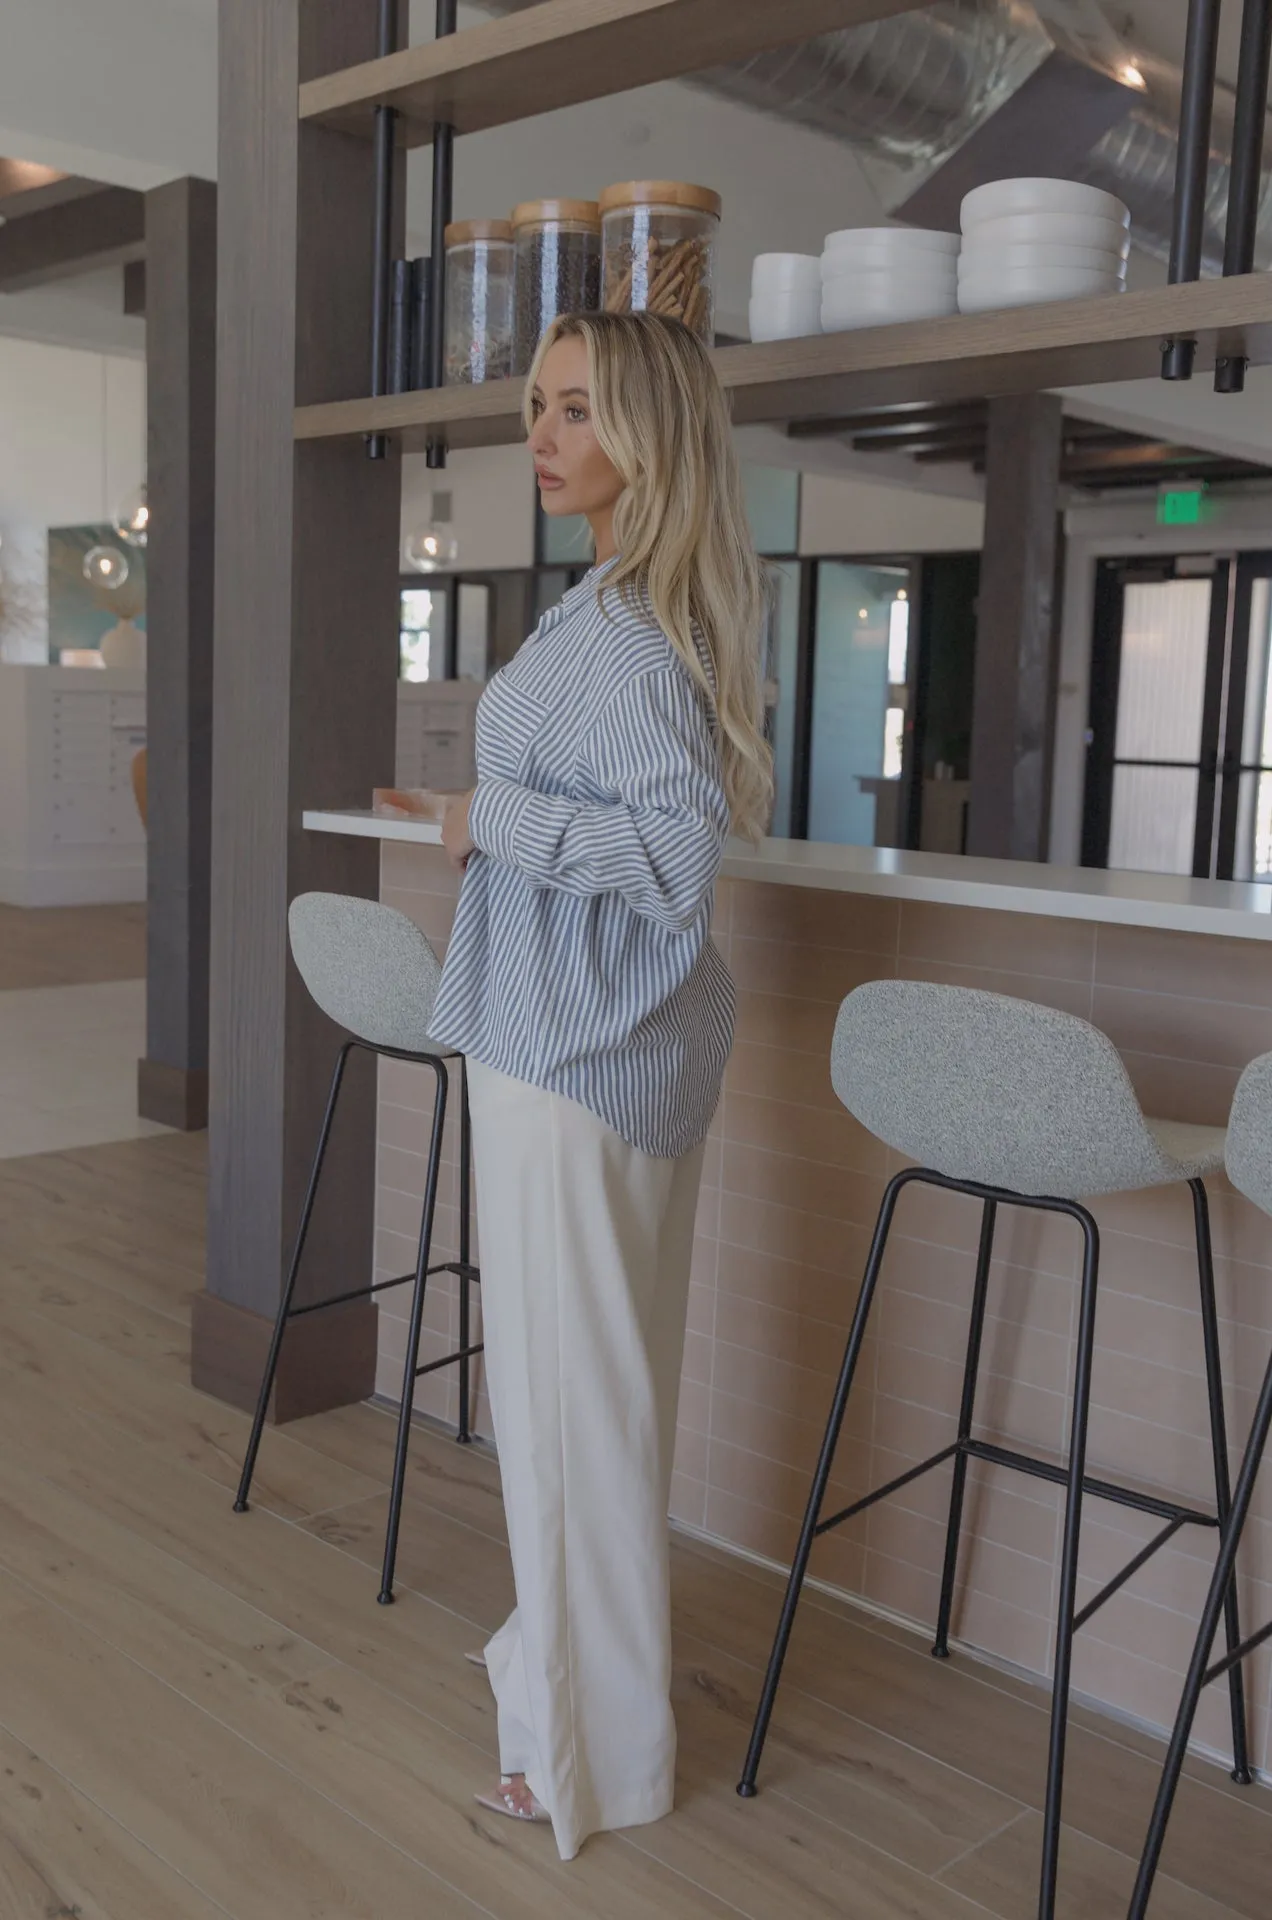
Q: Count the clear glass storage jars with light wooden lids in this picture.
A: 3